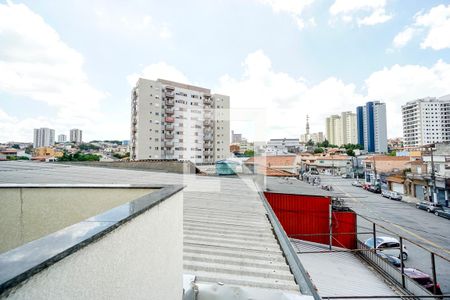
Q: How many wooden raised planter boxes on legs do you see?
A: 0